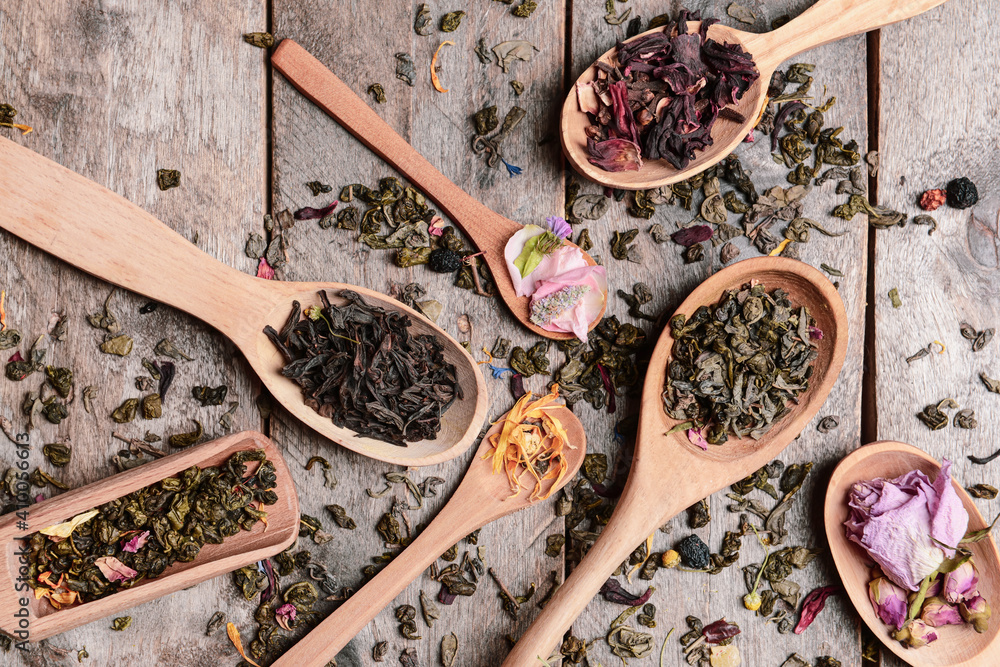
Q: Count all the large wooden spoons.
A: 4